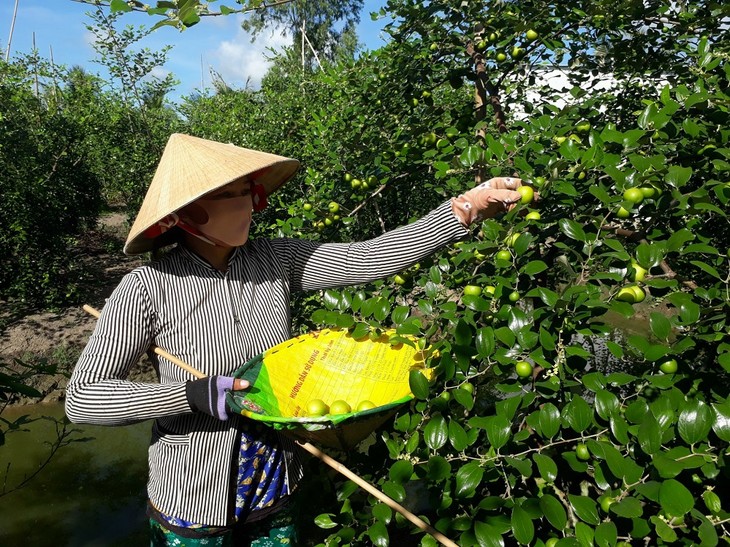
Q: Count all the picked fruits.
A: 3